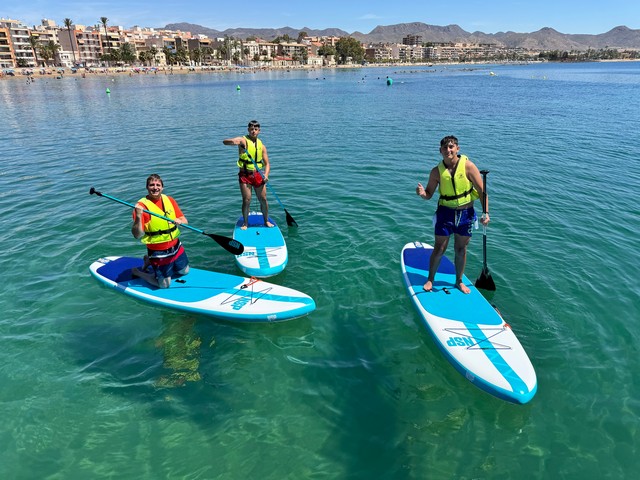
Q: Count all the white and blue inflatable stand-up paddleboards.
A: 3